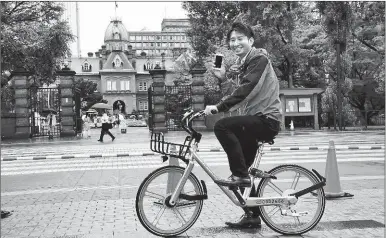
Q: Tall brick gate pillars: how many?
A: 4